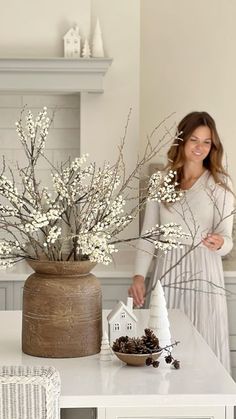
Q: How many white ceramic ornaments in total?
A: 6